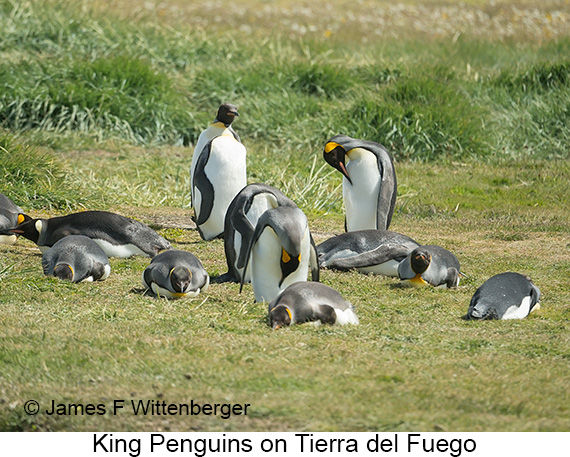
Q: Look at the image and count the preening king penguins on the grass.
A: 3